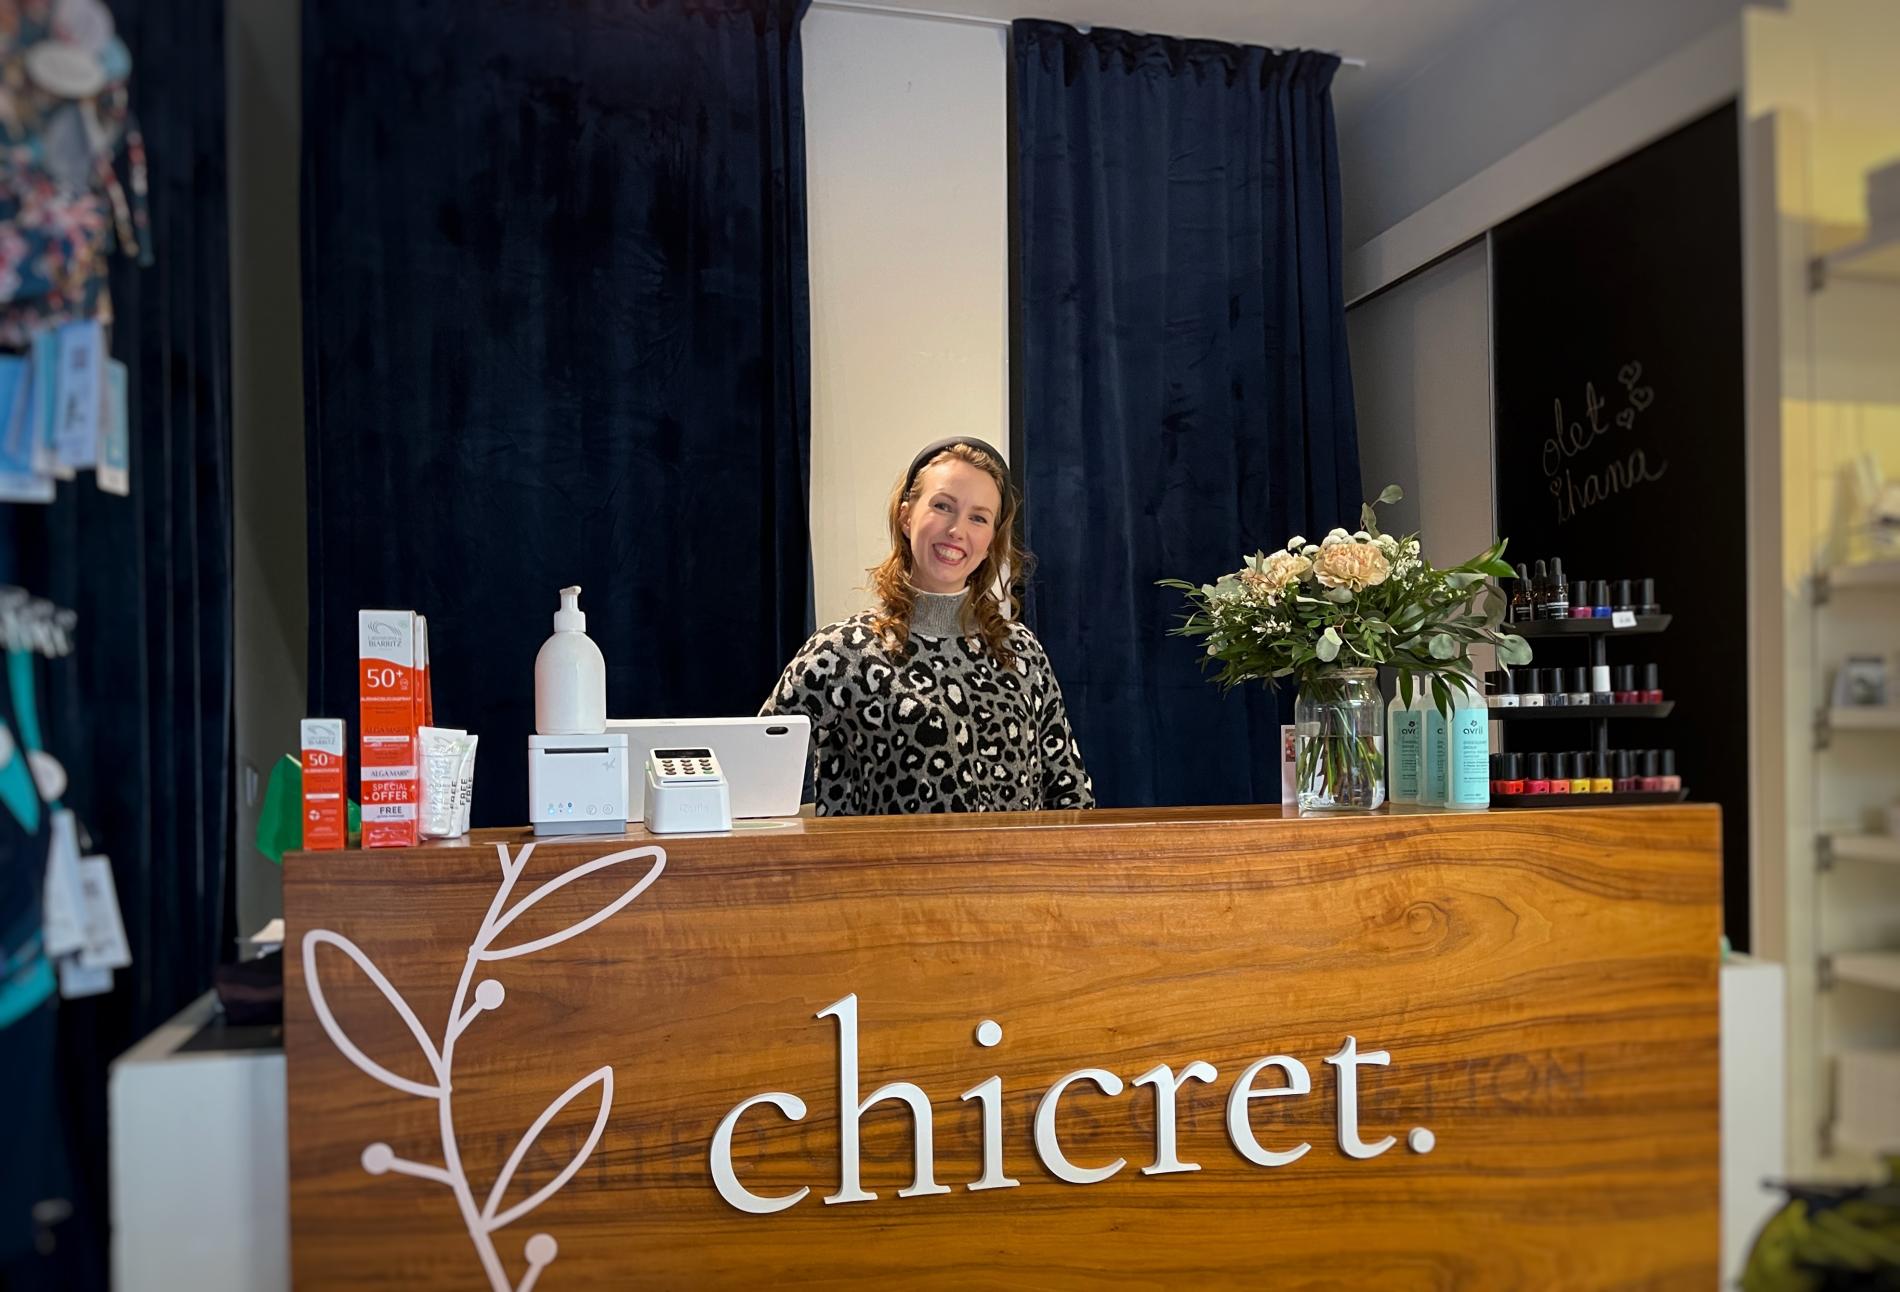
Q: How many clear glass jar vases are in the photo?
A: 1